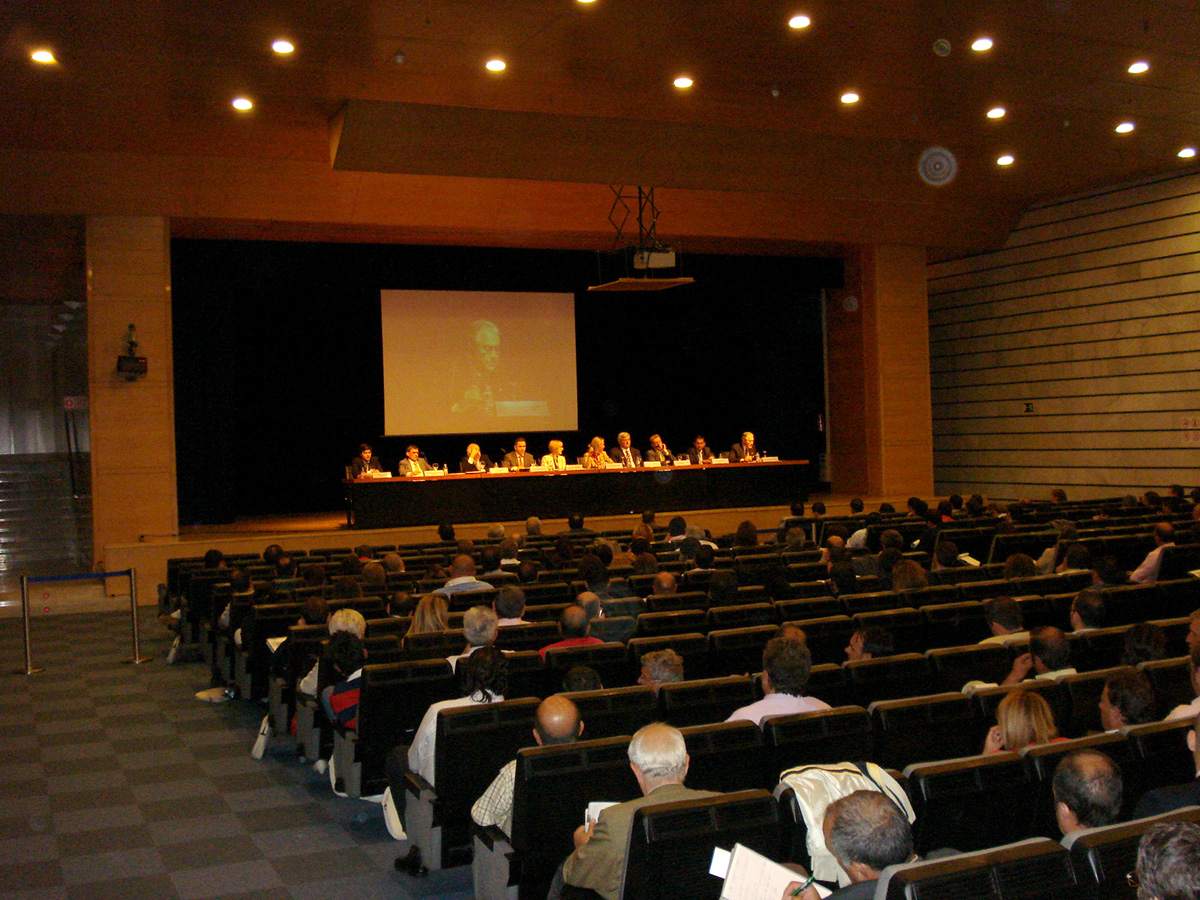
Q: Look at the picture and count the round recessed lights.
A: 14